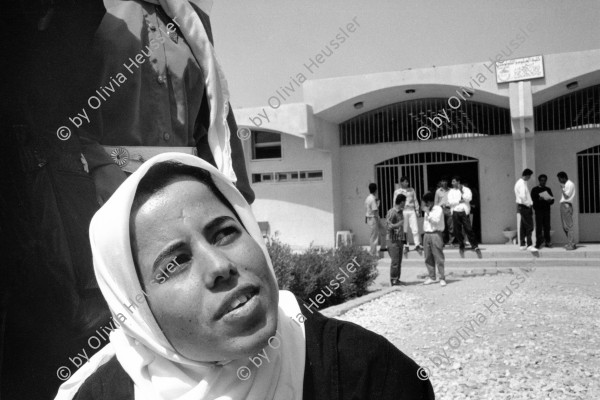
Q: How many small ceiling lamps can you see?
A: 4